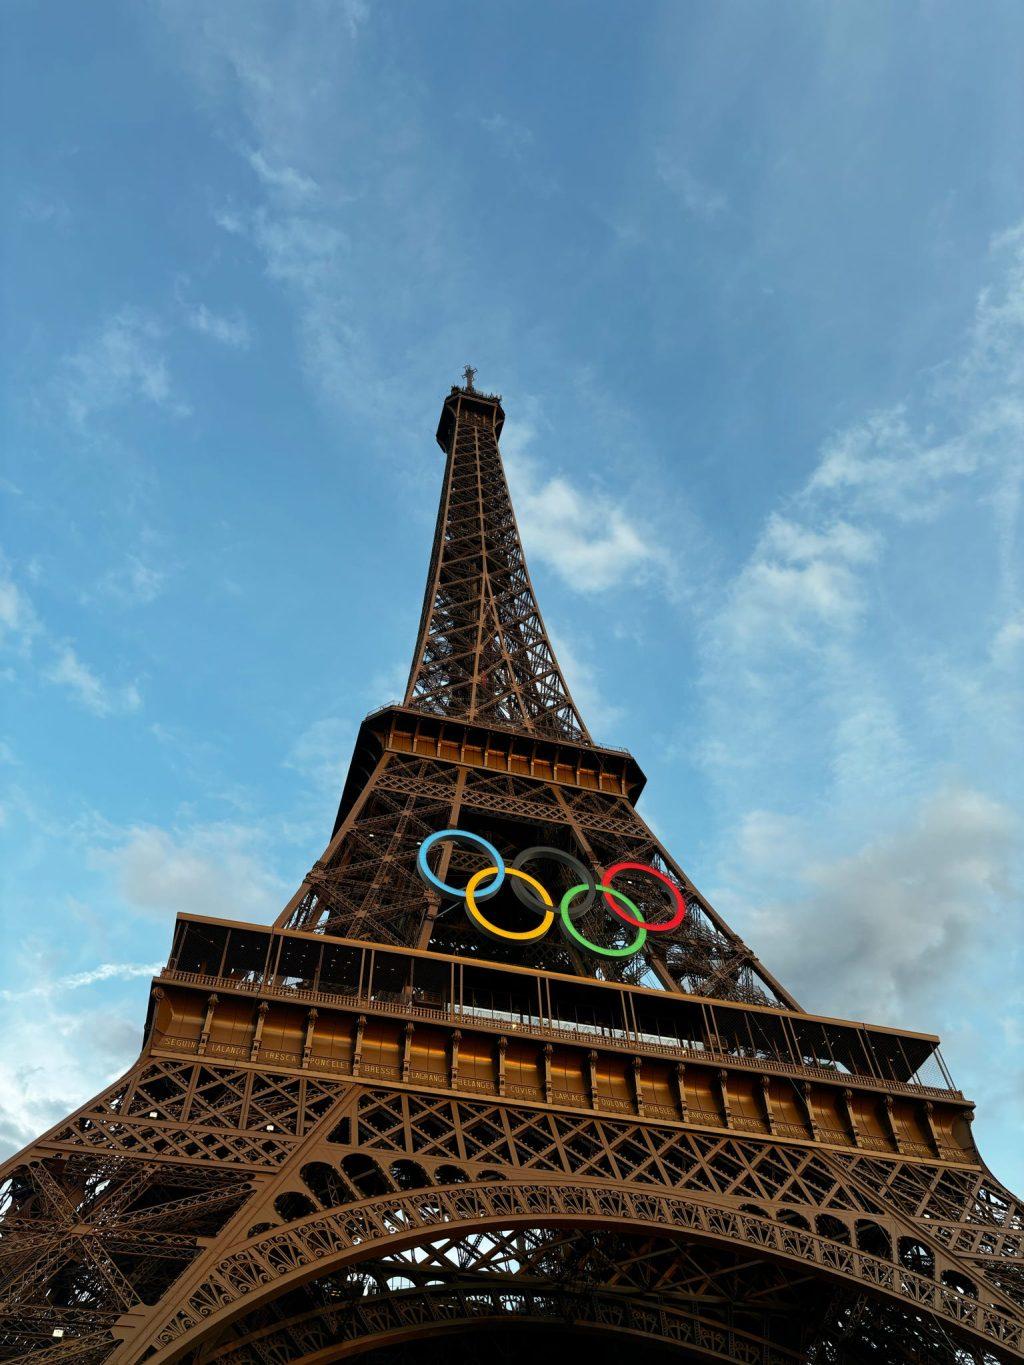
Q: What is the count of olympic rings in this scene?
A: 5